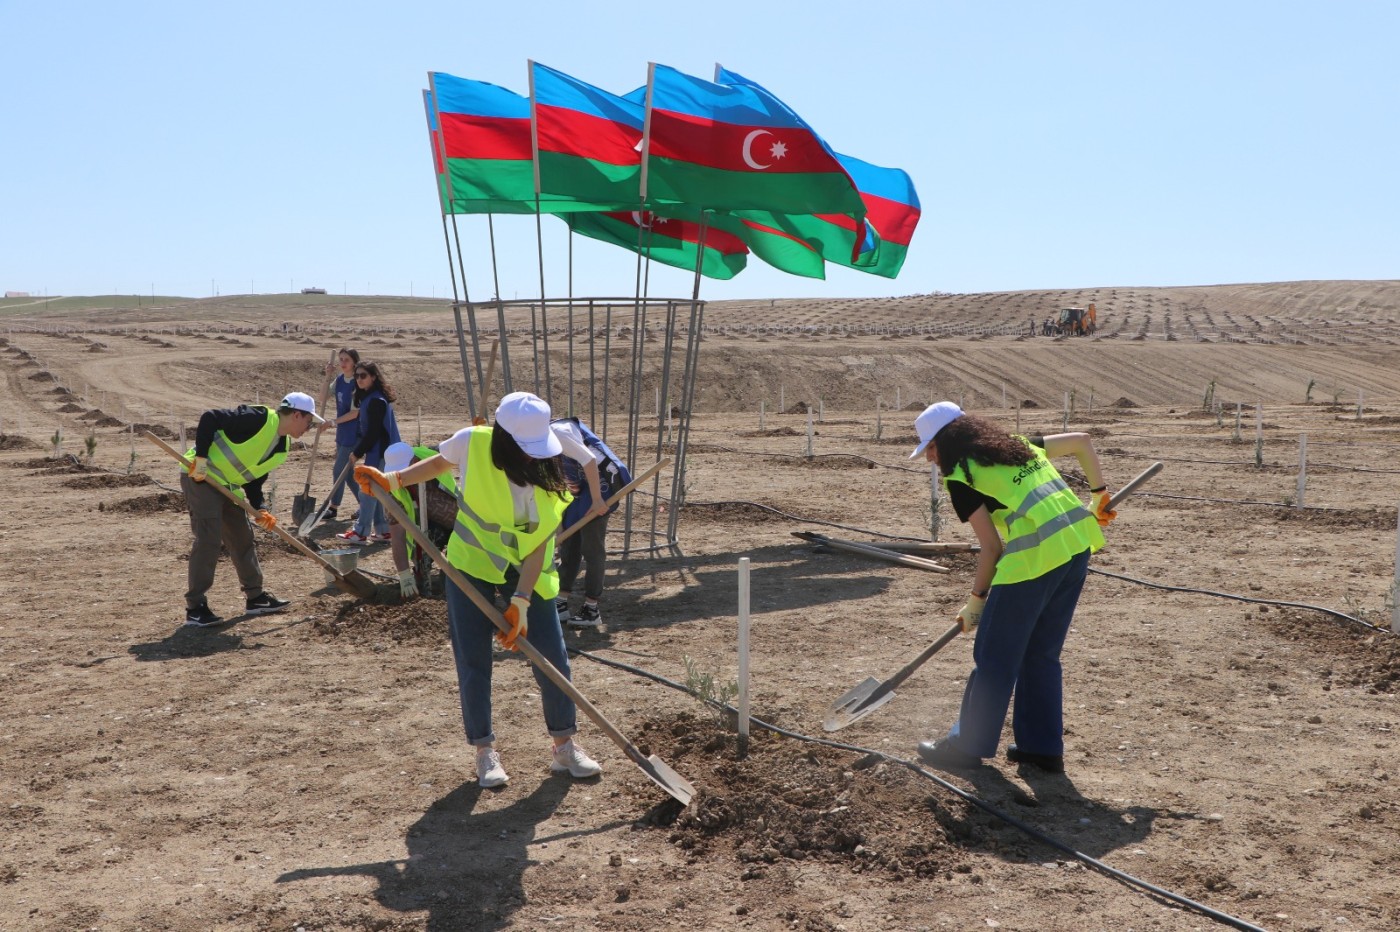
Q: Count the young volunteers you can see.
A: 7